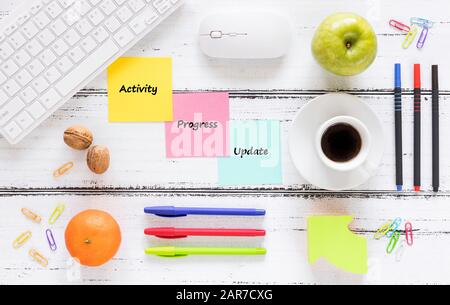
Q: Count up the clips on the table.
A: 15